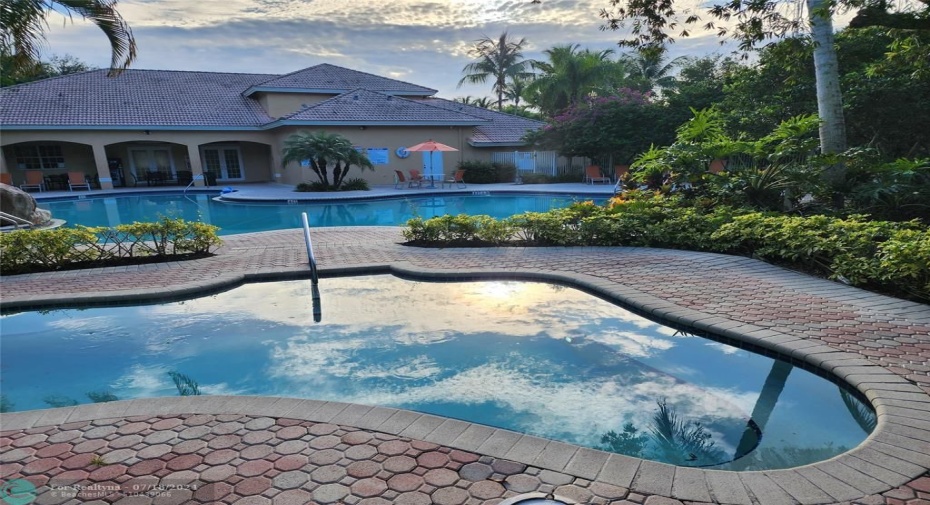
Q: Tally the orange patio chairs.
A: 9